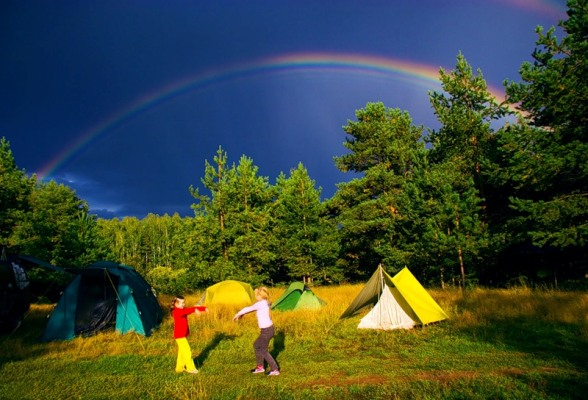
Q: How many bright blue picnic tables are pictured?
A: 0